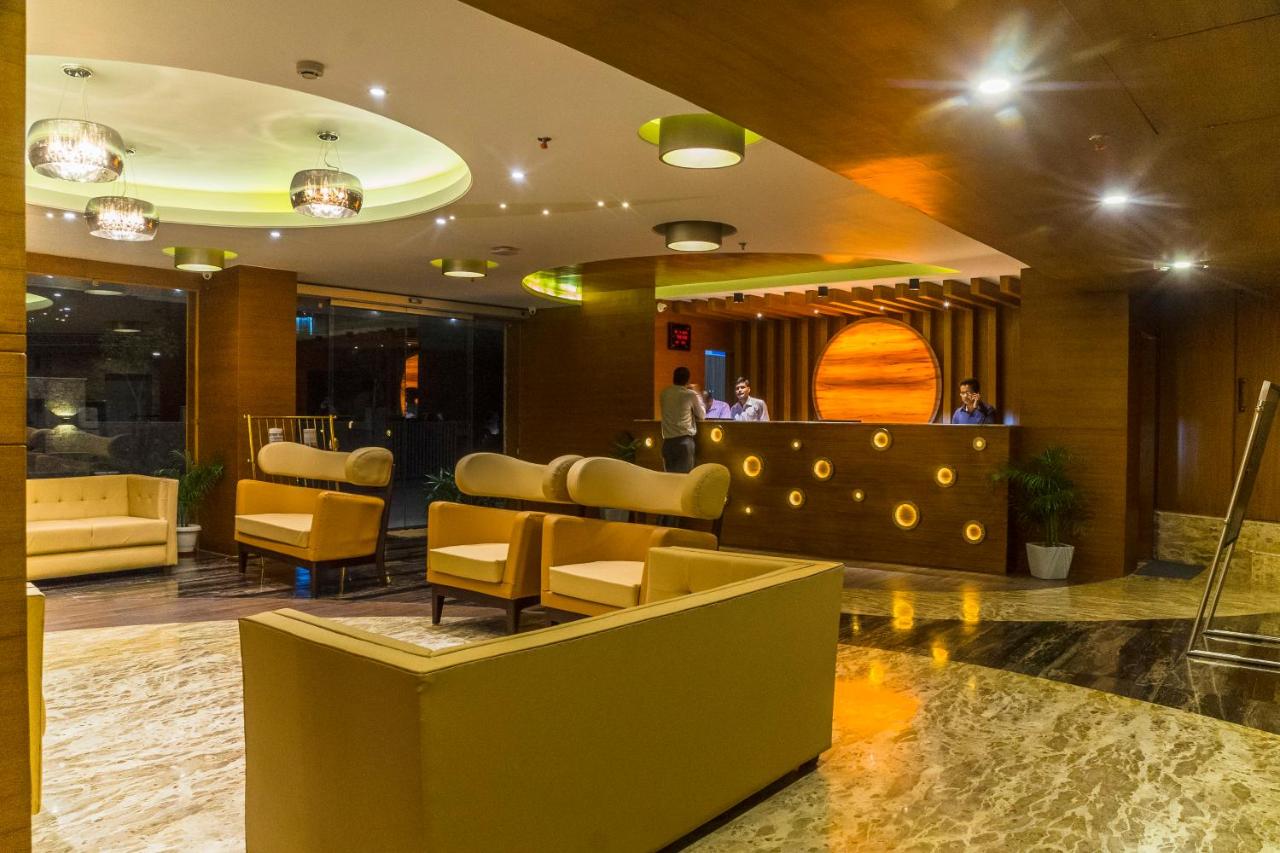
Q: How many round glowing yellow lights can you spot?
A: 13